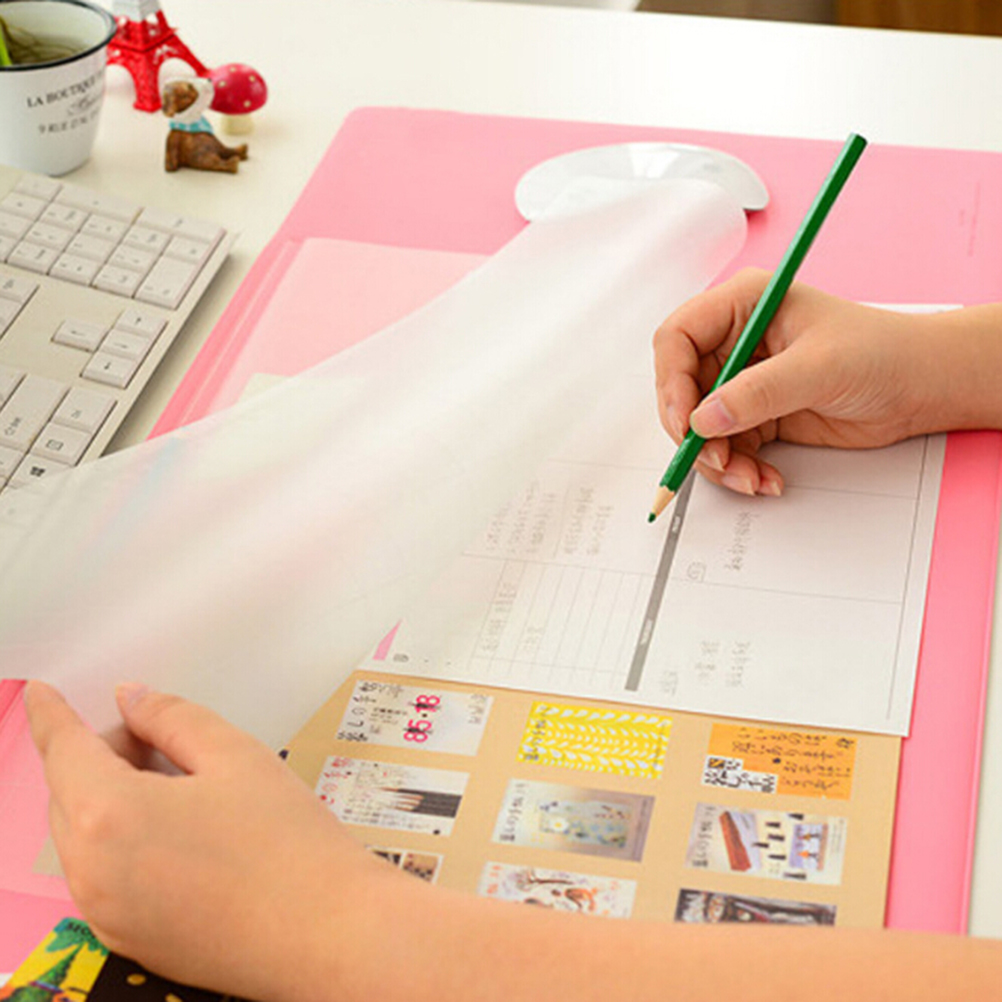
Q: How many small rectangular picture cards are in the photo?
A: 9